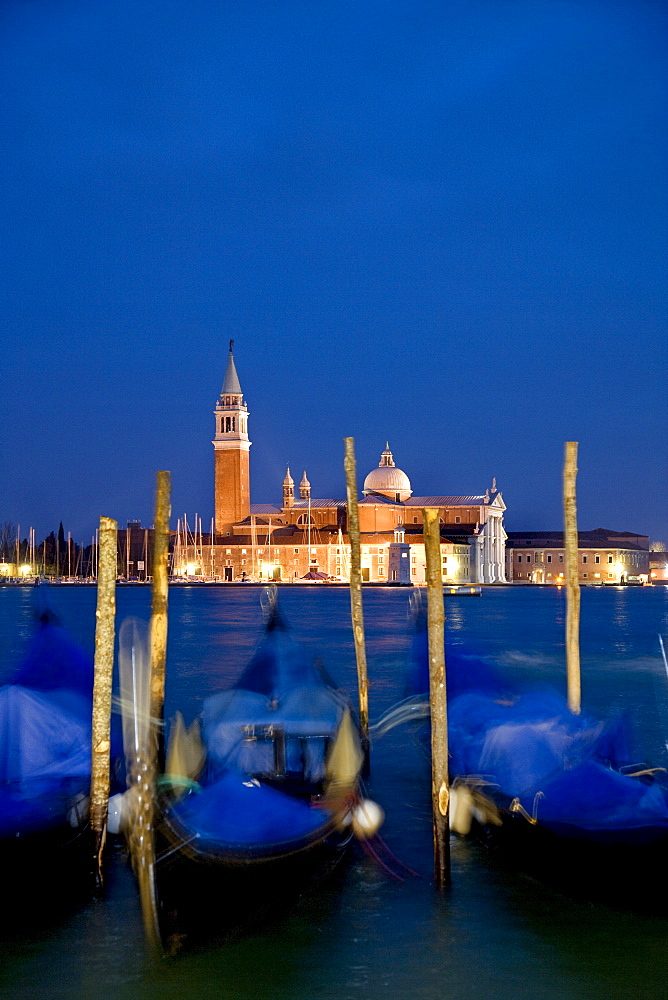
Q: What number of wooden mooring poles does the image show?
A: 5